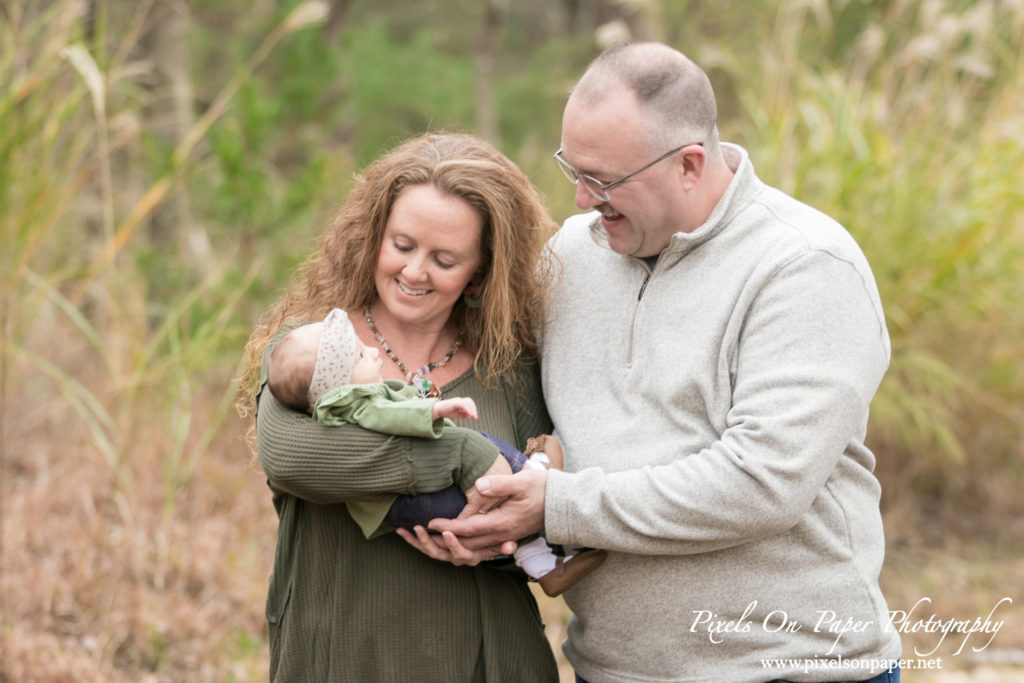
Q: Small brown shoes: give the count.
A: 2